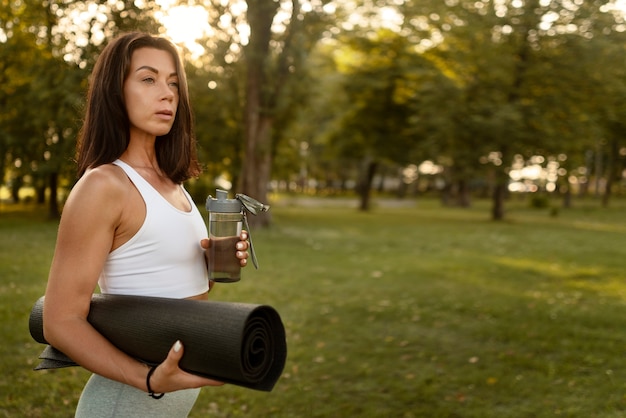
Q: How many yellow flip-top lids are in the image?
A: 0